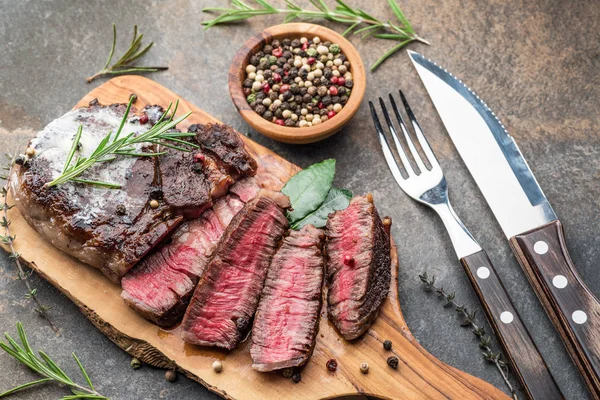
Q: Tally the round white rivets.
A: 5